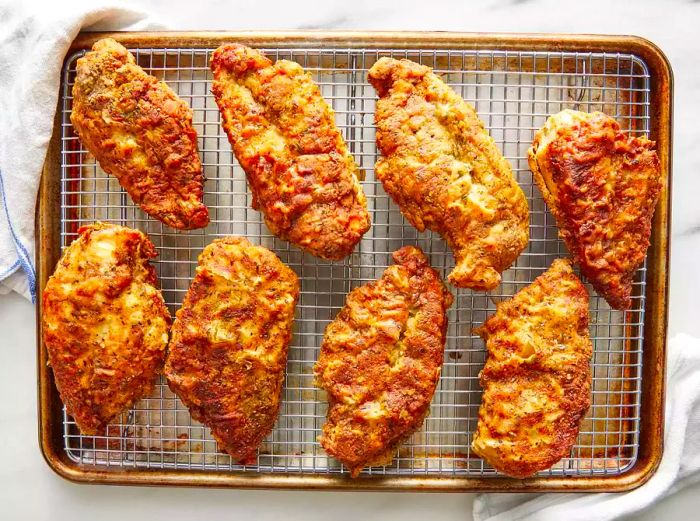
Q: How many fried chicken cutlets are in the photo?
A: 8